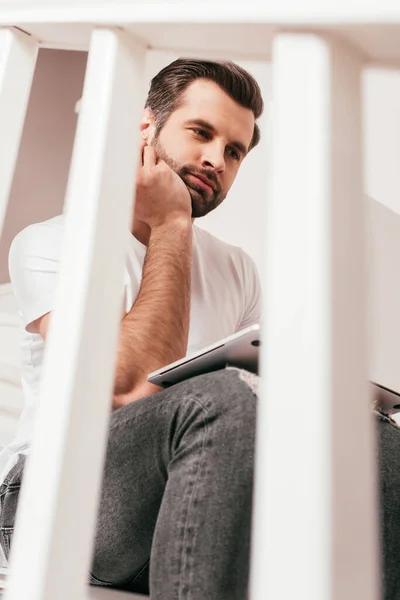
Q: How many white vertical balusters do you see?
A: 3